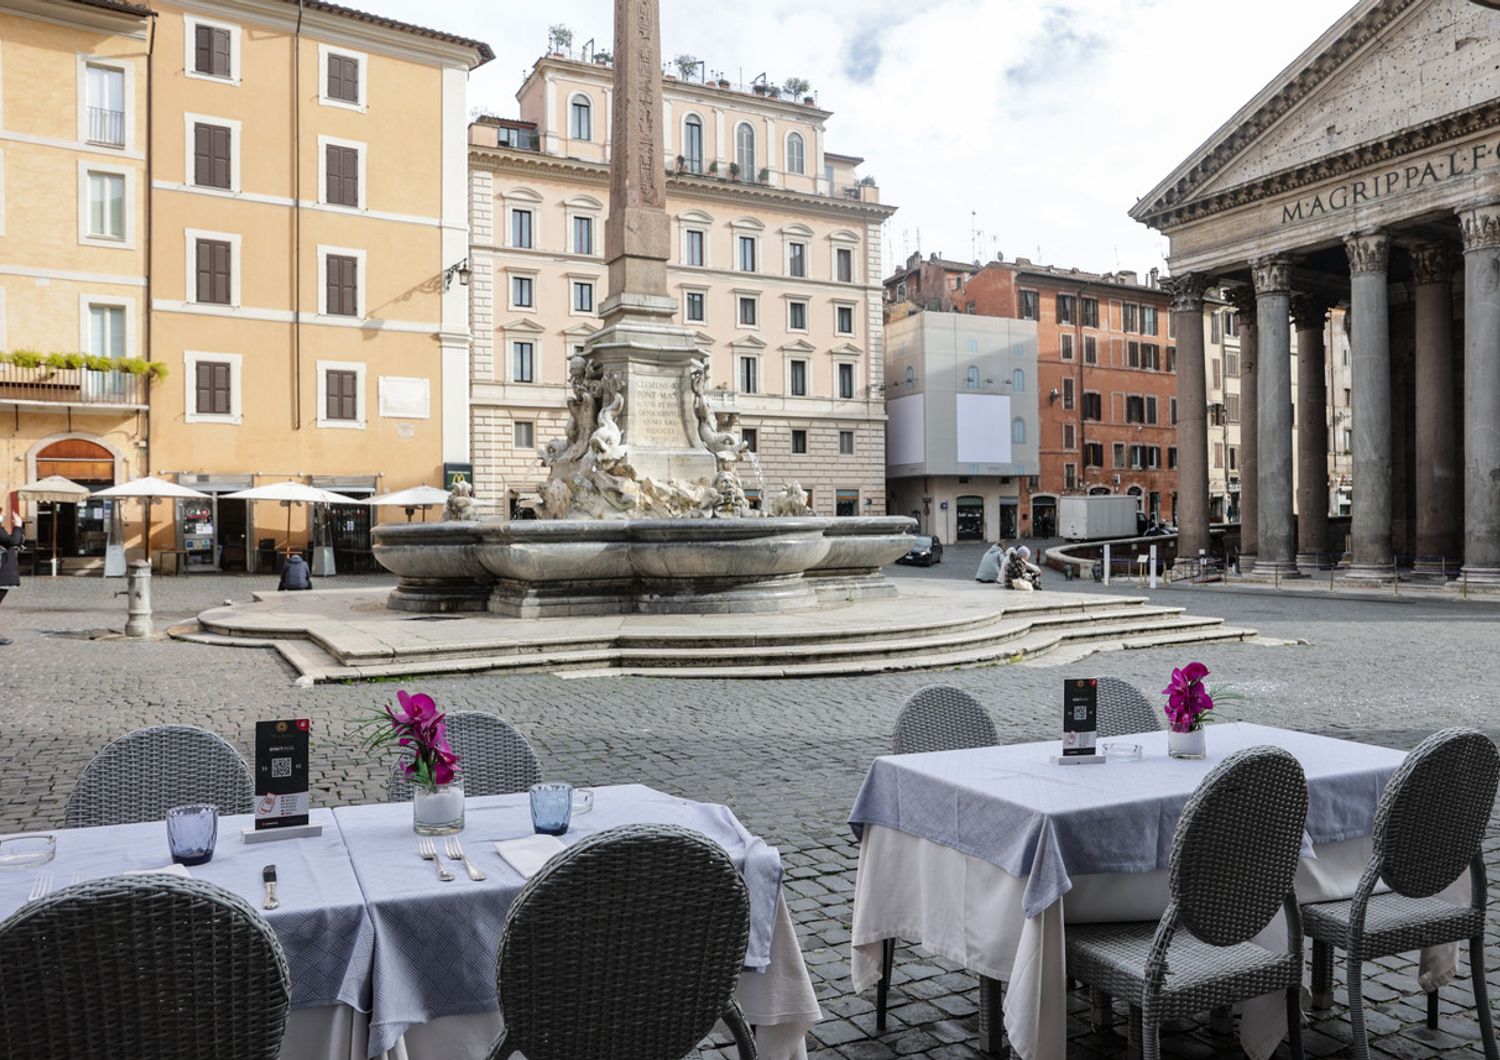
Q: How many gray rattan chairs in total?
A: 8